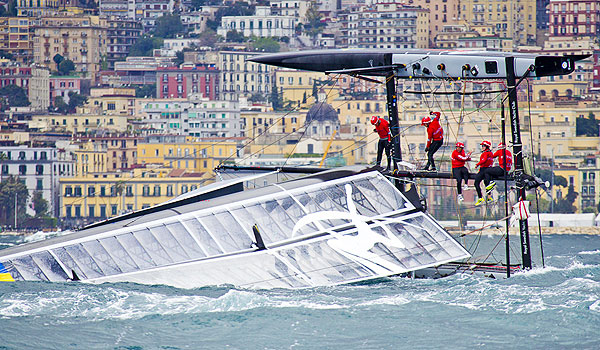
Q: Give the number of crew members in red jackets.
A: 5